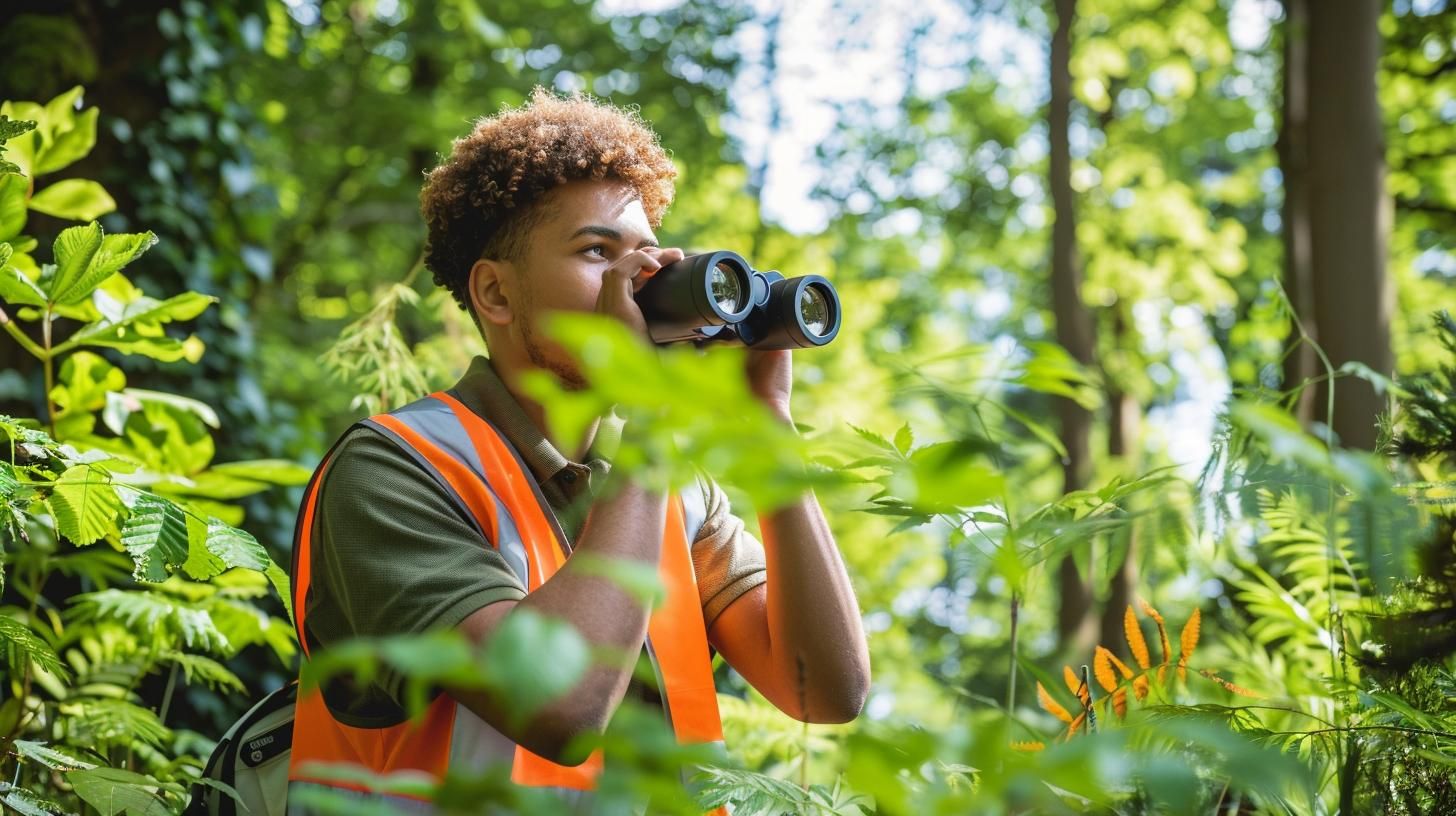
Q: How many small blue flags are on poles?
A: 0